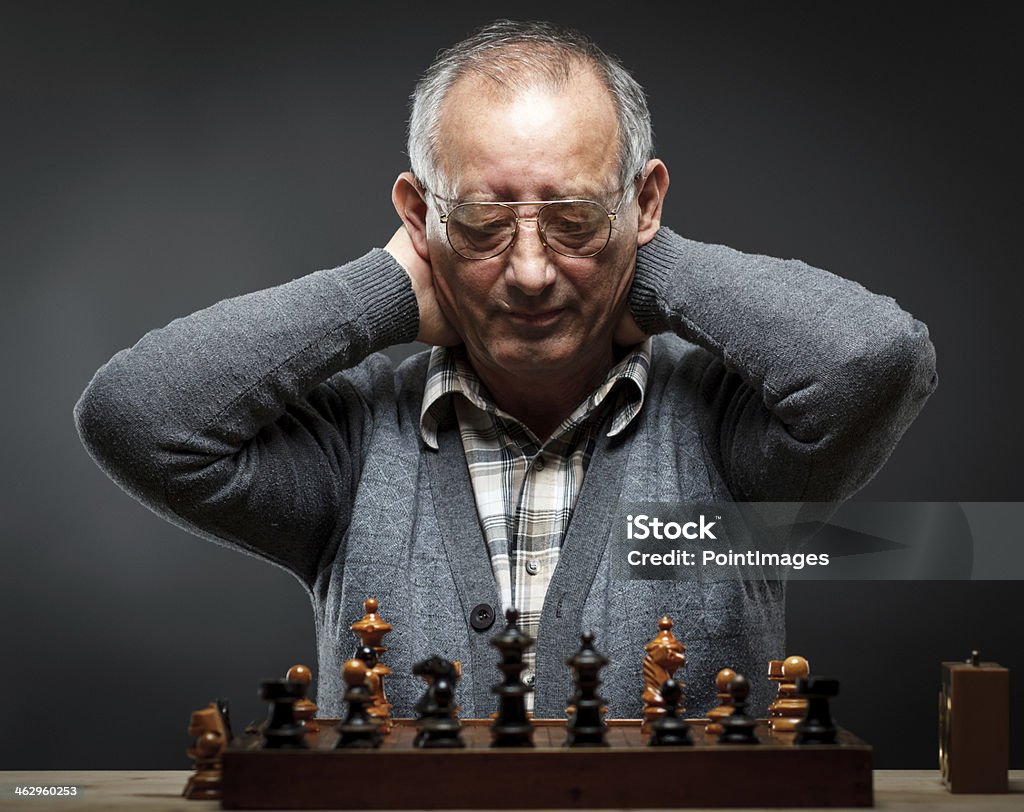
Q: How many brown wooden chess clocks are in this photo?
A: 1